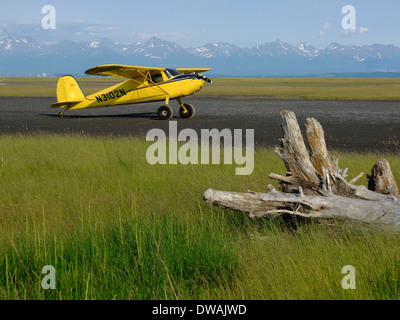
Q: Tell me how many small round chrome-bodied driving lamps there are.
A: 0